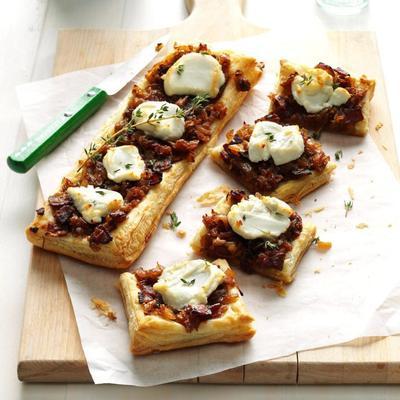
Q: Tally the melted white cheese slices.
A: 8